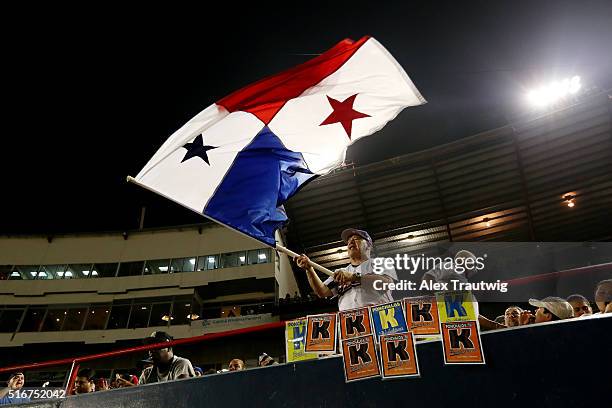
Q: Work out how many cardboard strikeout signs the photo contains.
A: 9